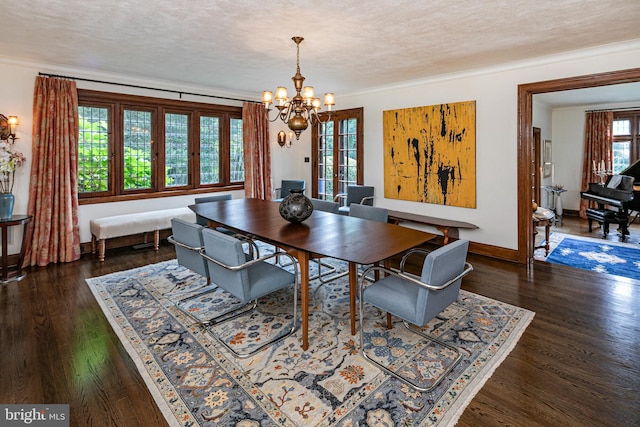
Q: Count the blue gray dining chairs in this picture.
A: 8